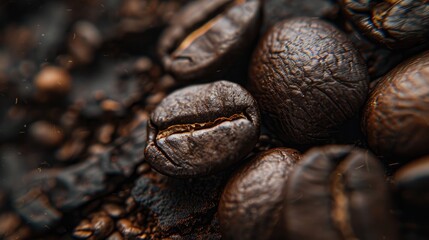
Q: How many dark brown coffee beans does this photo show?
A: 8